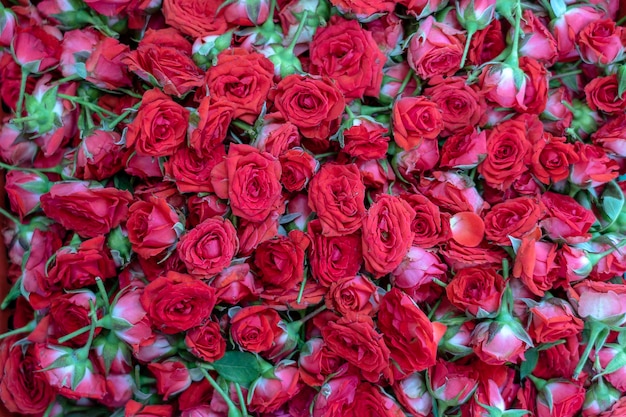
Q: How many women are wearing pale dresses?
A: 0